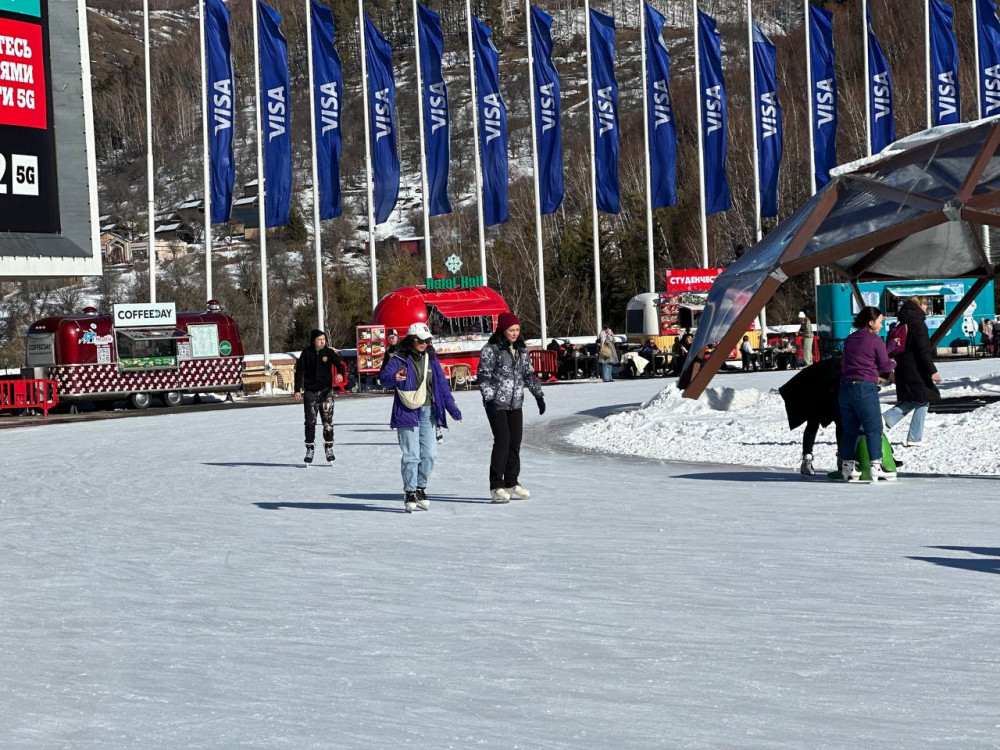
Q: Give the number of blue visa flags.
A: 15